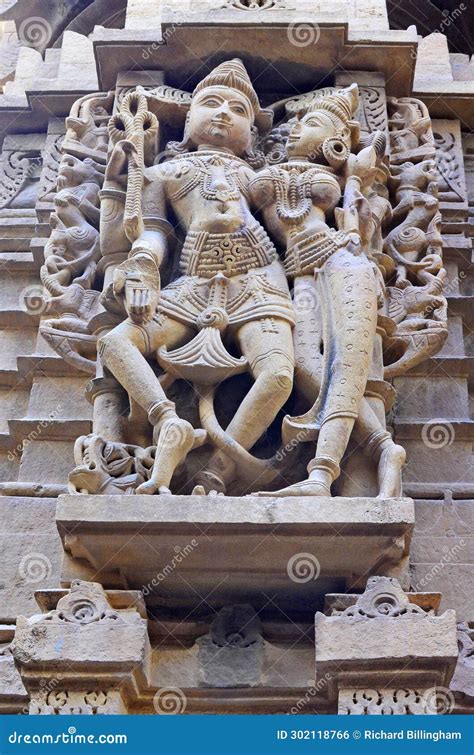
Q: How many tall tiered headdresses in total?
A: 2